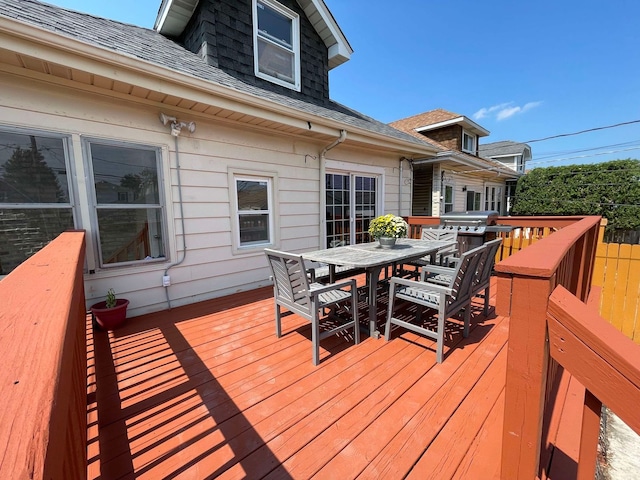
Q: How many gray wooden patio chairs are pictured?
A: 4